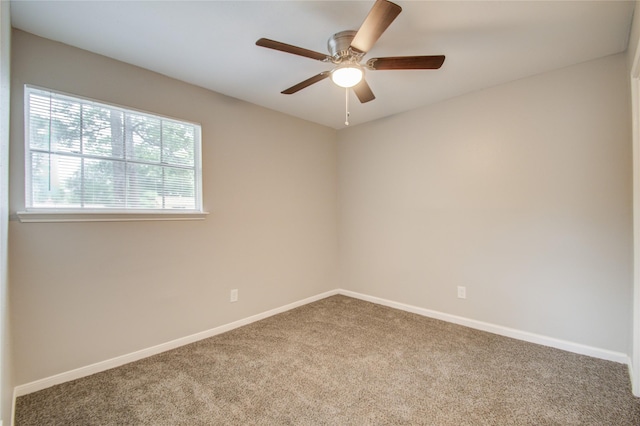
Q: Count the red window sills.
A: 0